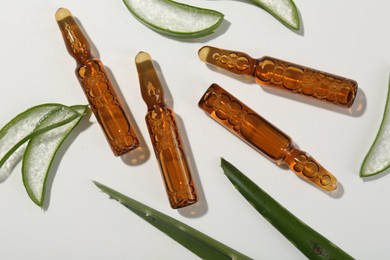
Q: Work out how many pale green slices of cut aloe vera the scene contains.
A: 5